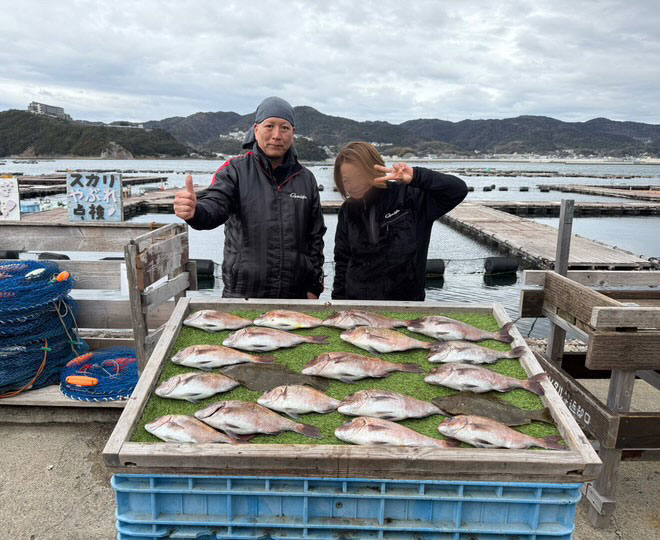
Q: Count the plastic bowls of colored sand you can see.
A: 0